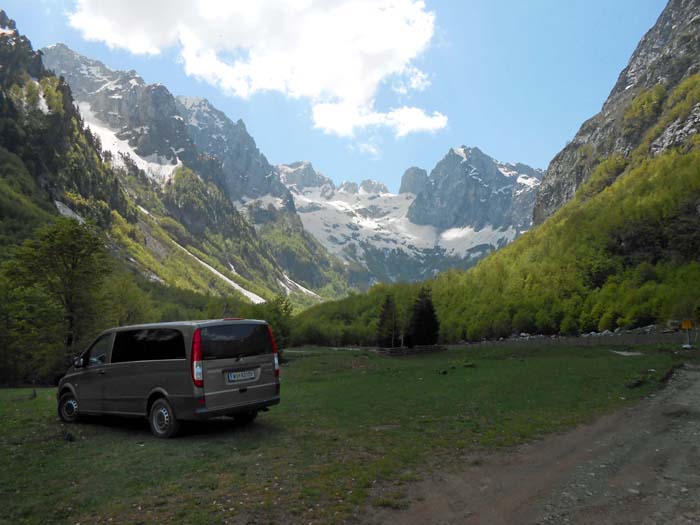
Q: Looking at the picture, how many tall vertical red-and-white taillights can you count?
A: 2